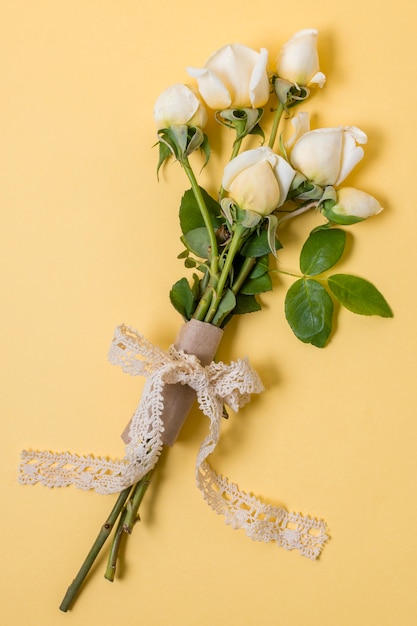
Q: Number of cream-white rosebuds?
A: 6